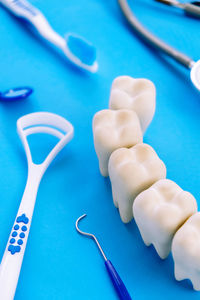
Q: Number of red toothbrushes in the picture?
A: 0